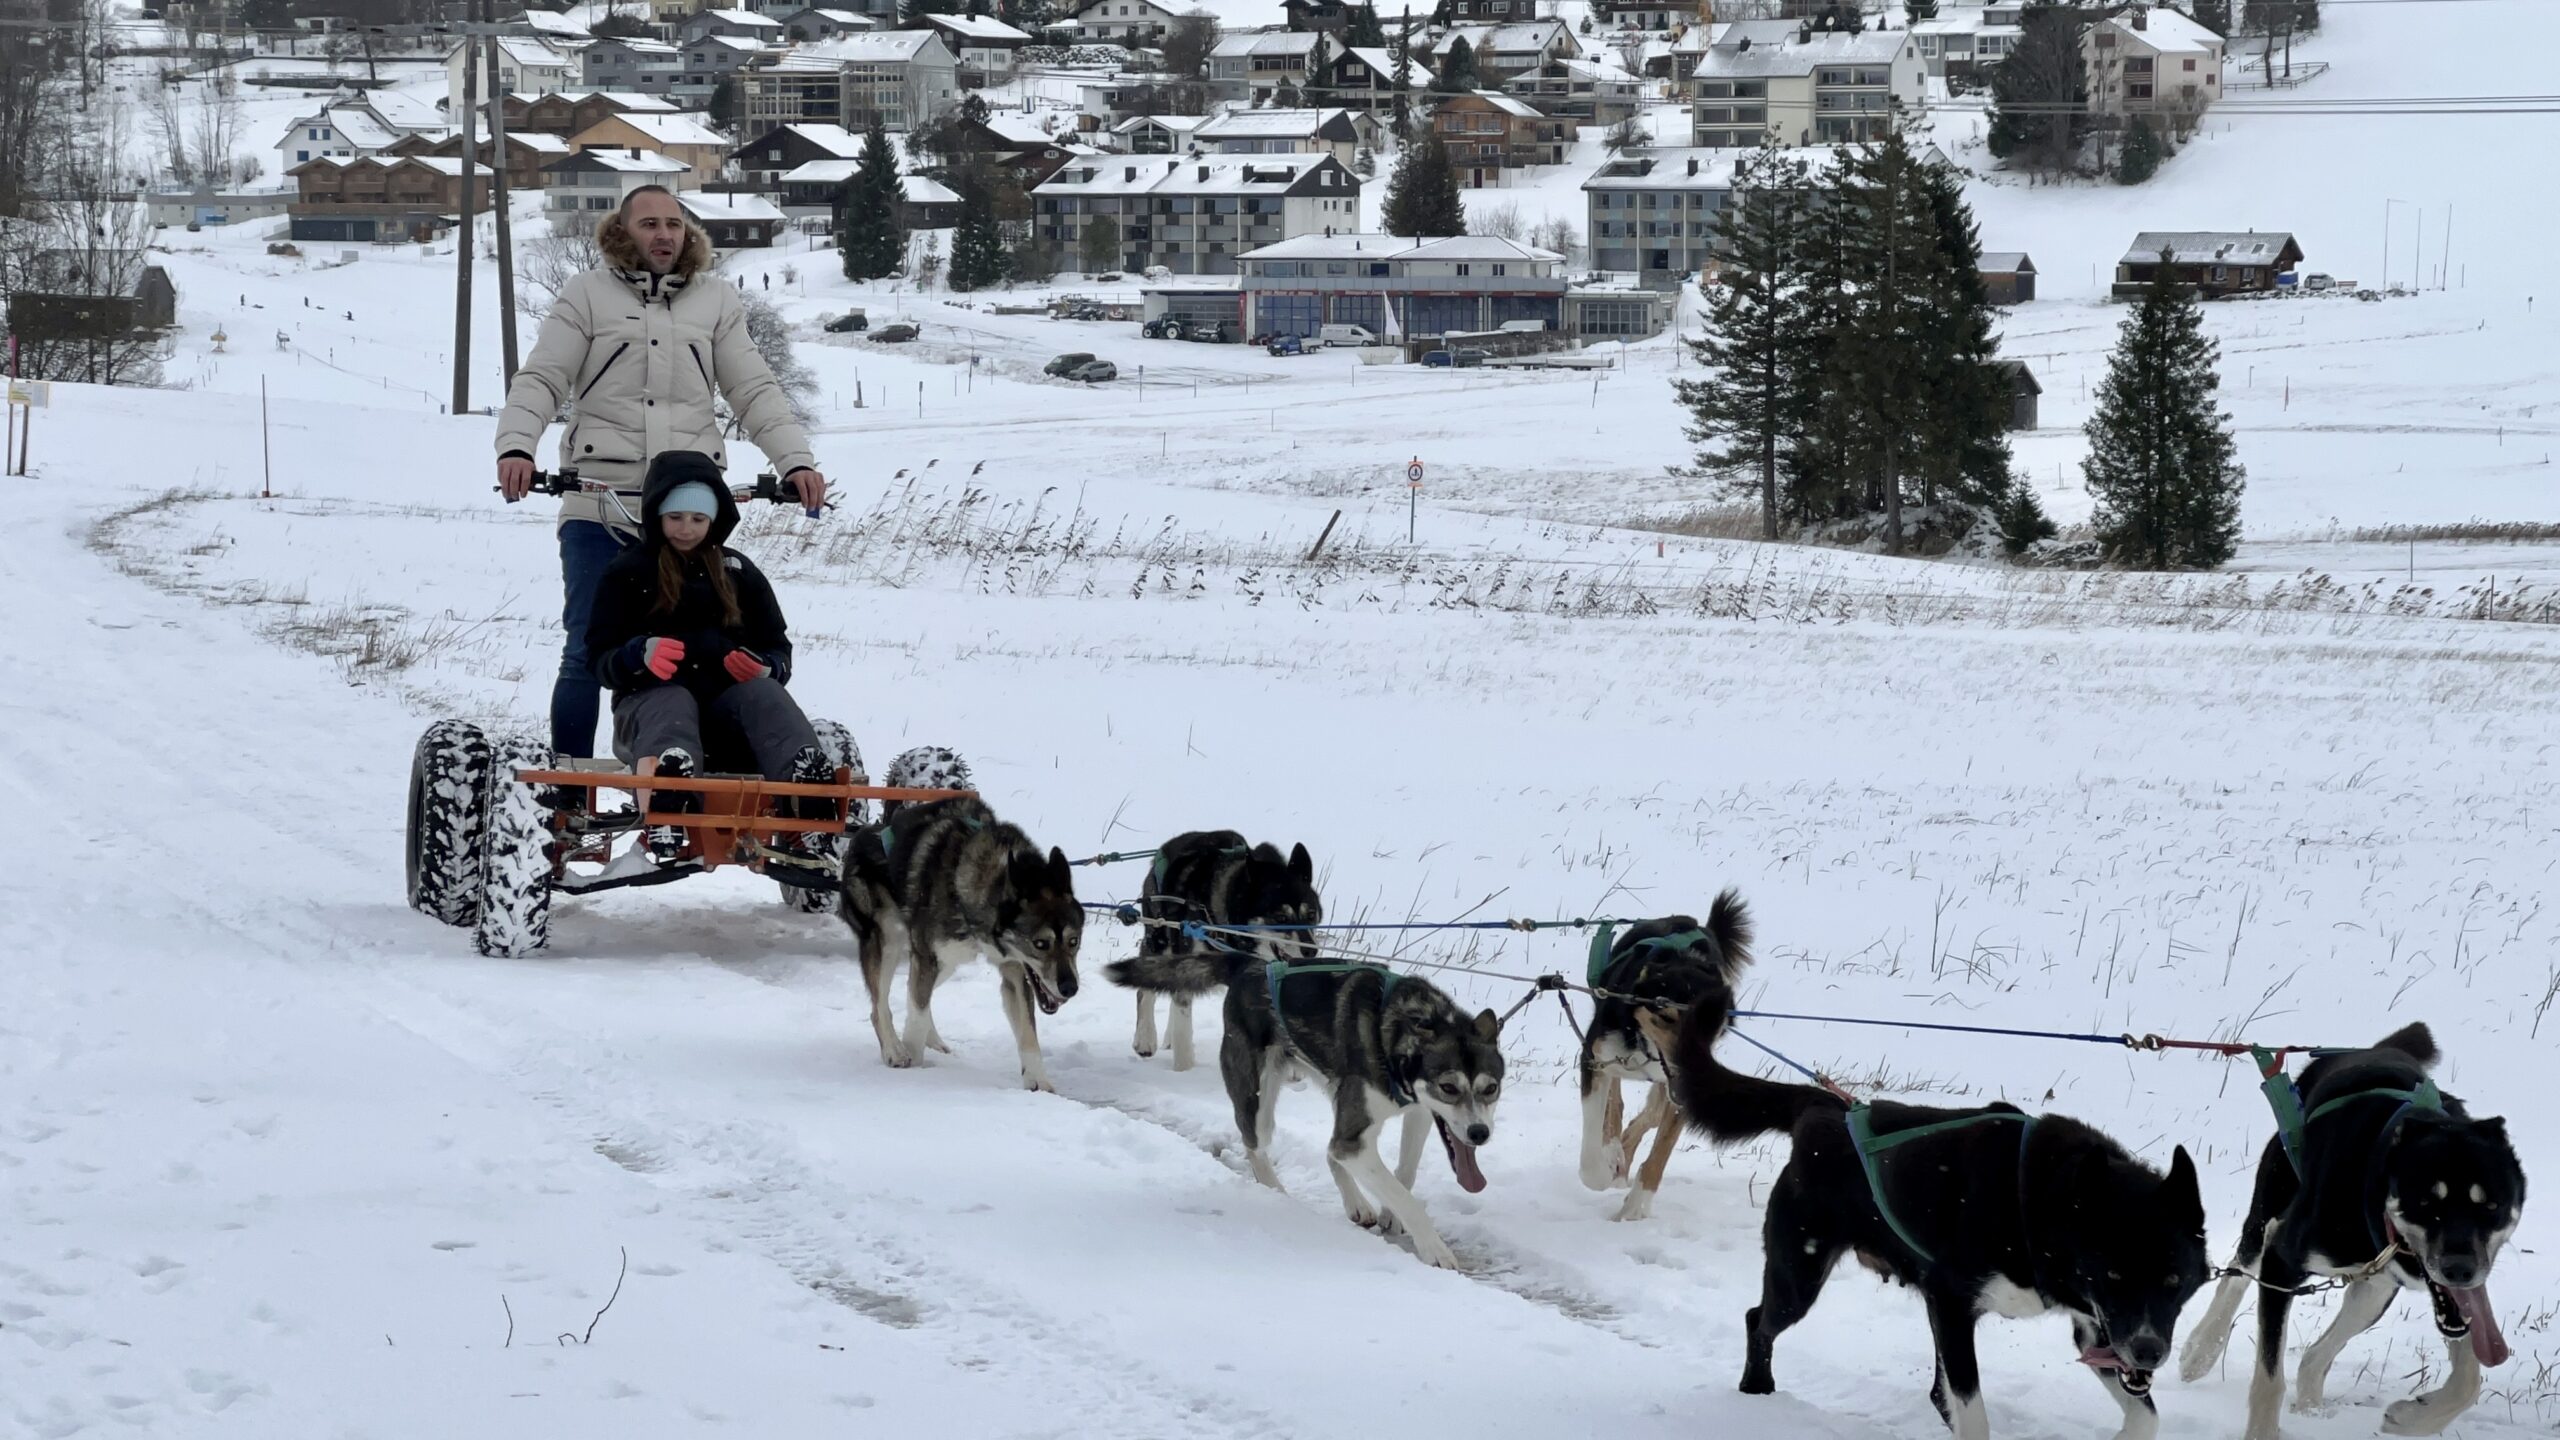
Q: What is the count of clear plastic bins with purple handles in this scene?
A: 0